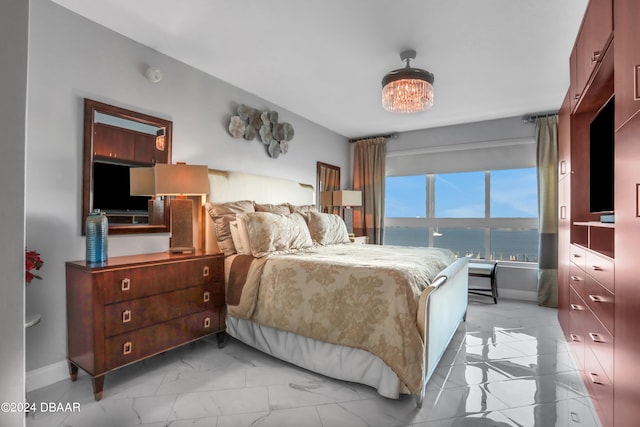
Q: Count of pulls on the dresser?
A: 6